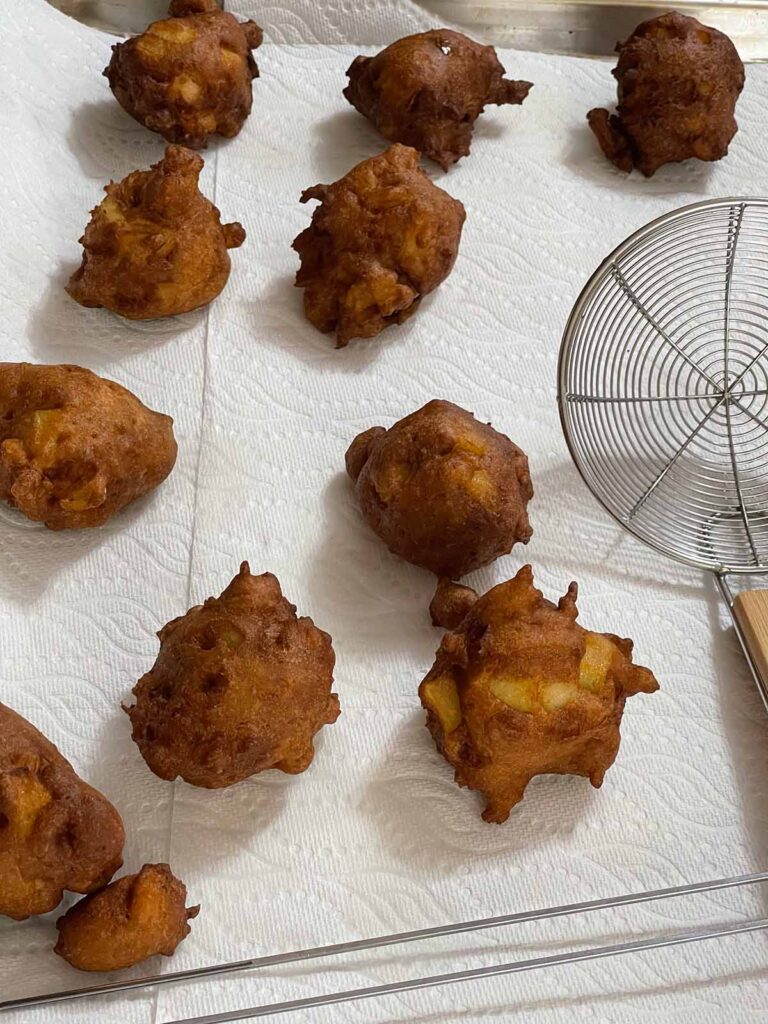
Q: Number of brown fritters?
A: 11